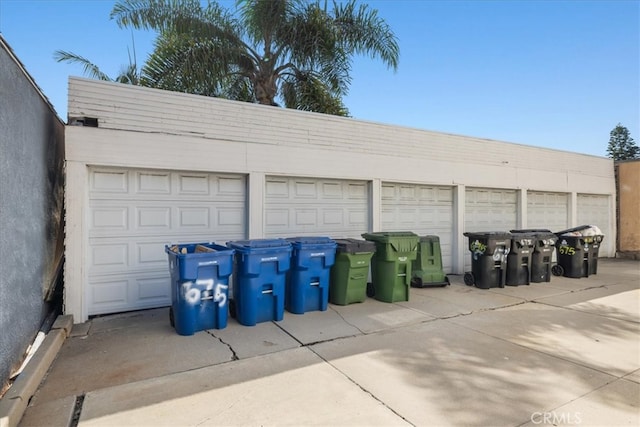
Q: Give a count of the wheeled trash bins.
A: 11